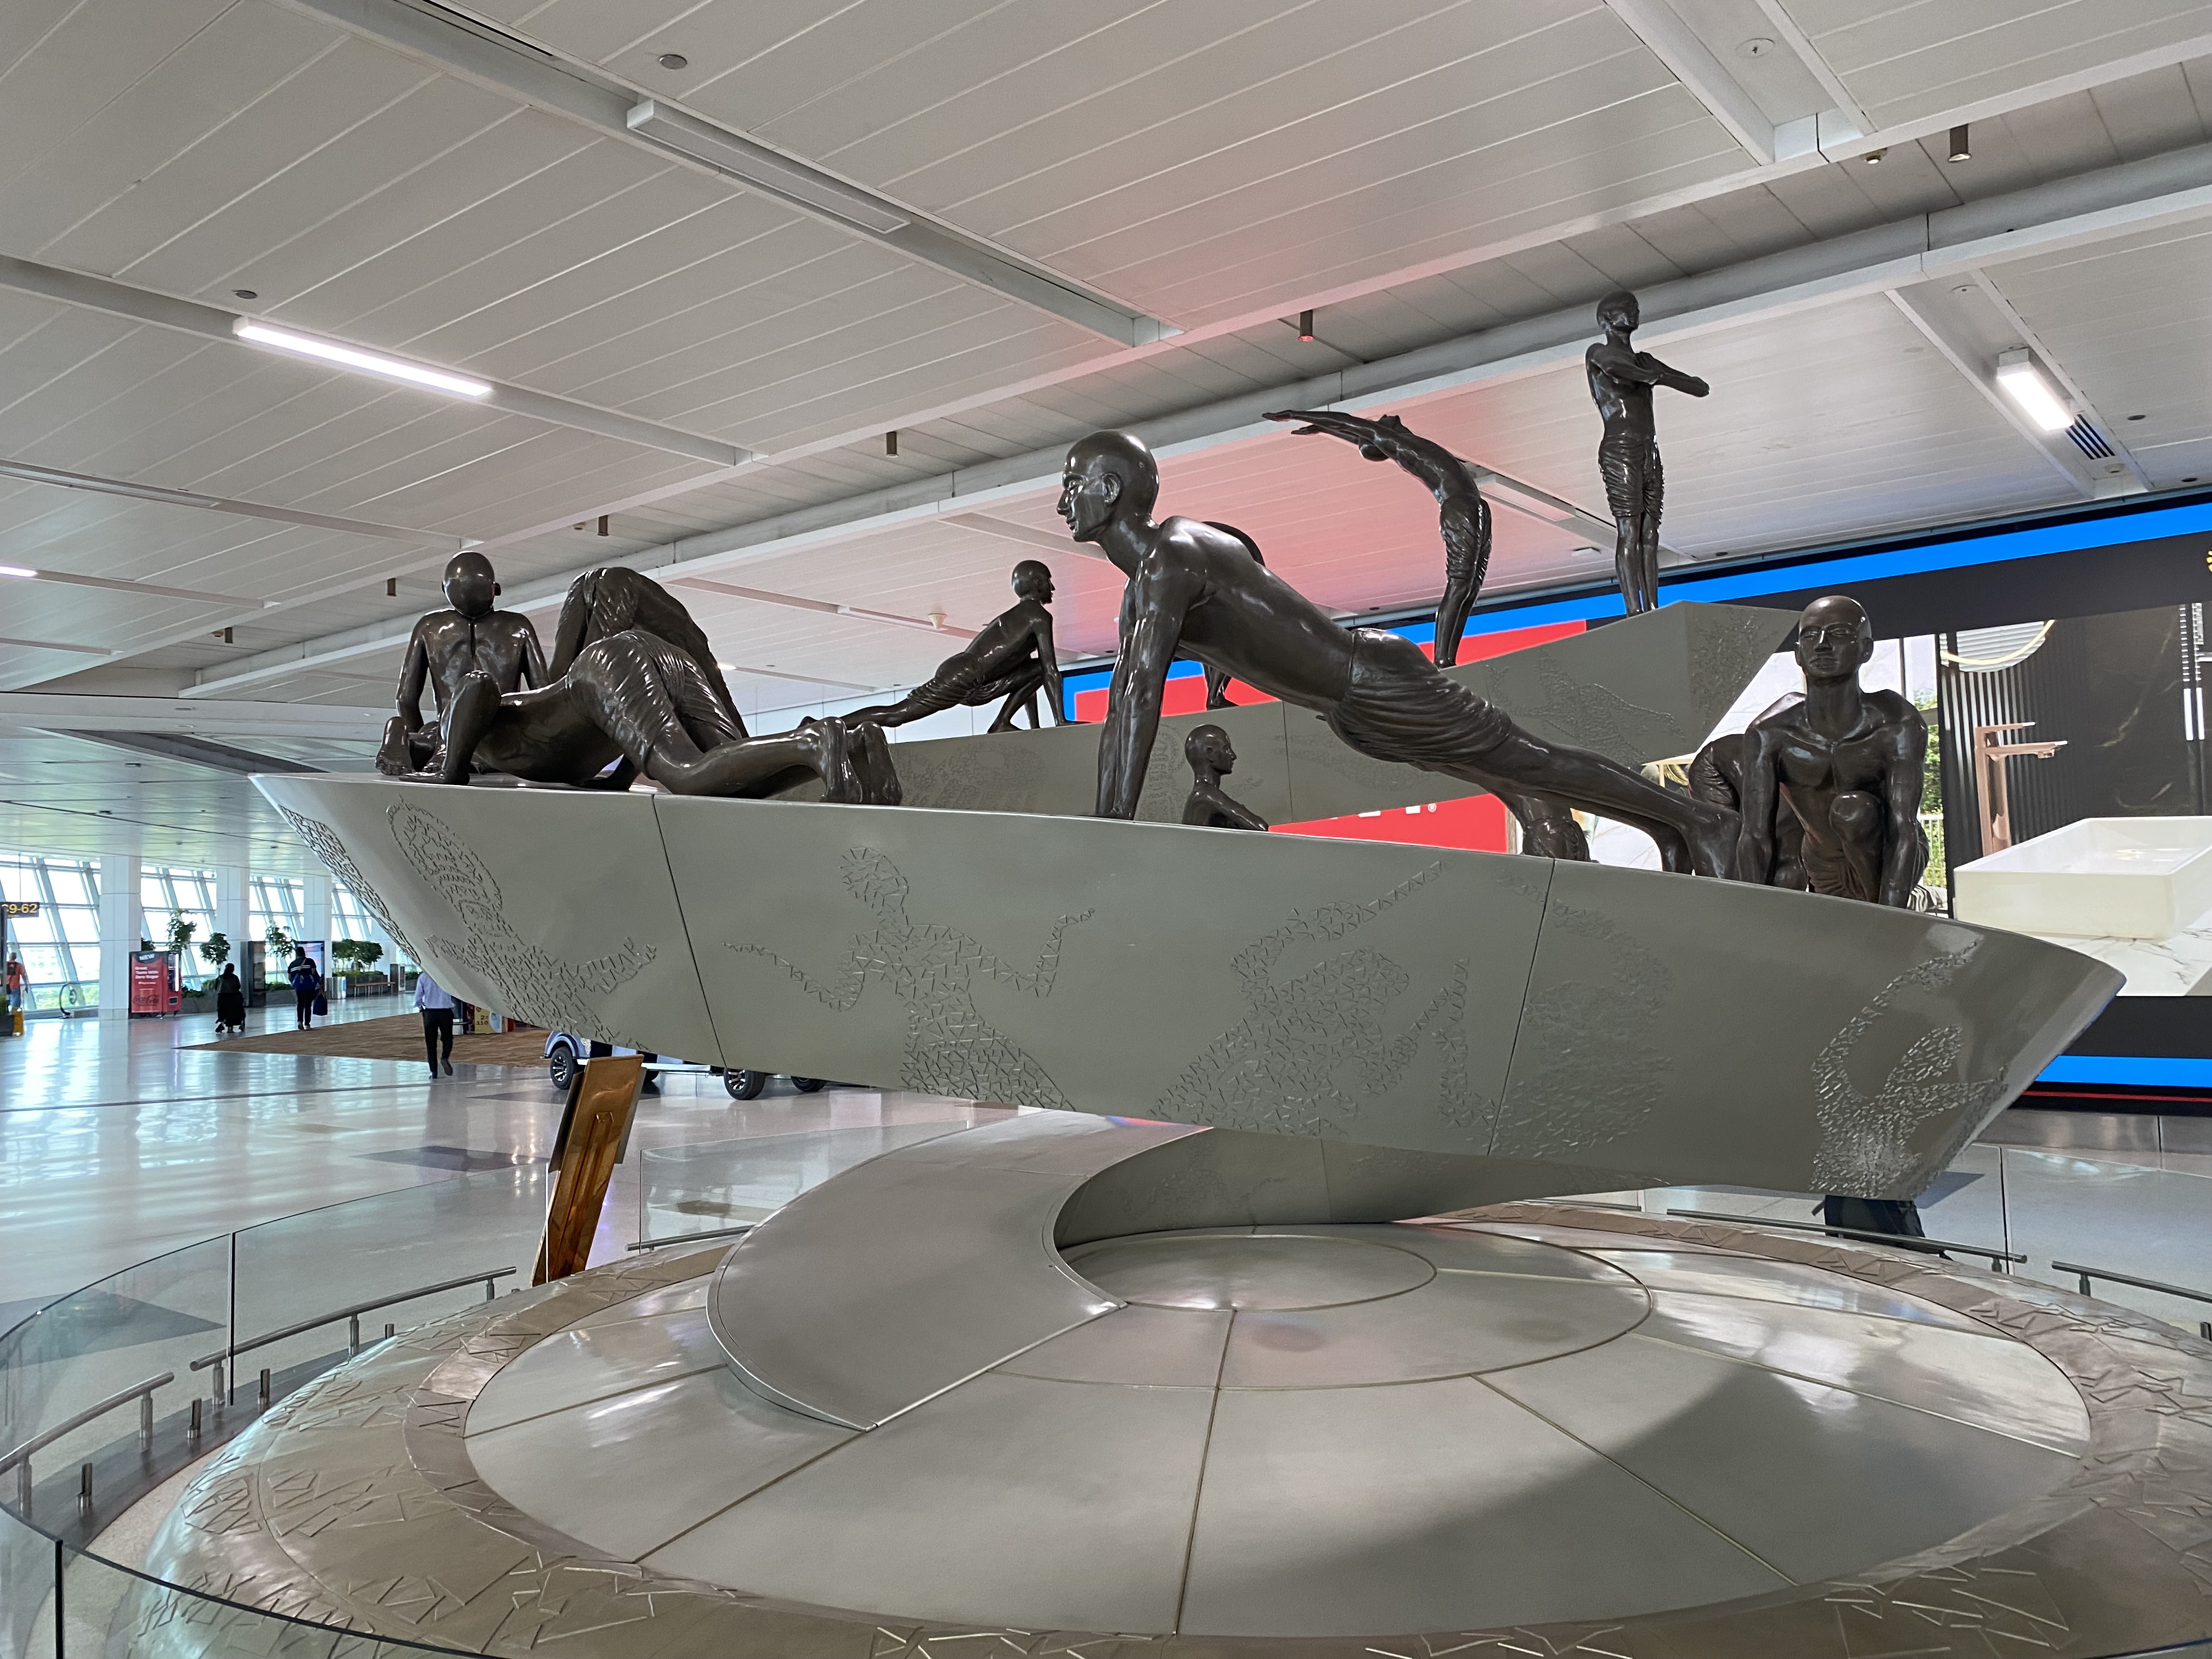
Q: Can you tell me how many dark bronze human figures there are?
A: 12